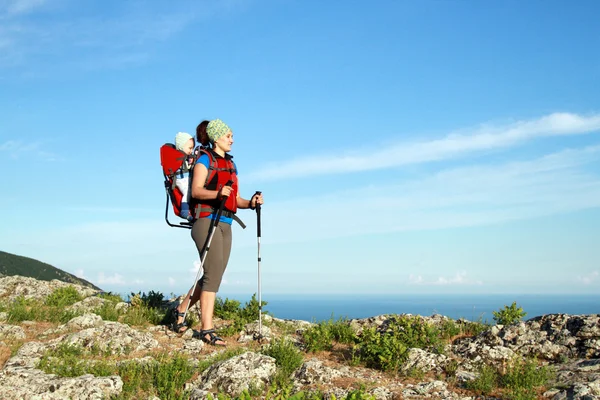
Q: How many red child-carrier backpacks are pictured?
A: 1